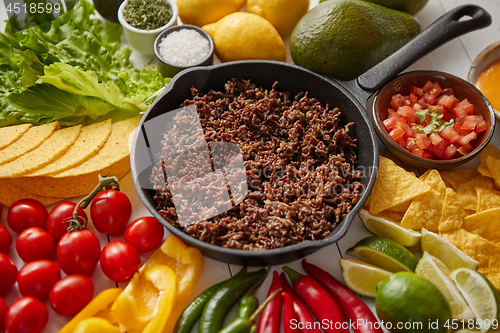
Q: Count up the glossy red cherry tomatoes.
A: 13